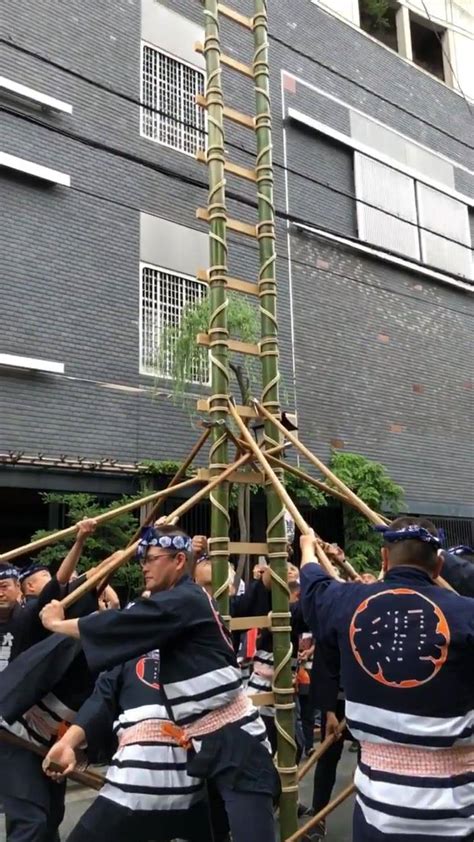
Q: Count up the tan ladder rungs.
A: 12